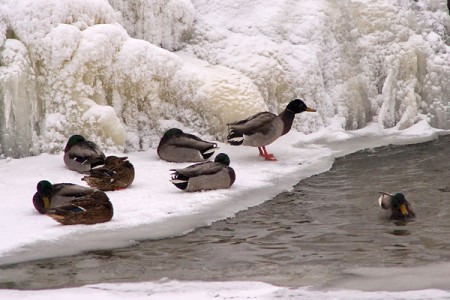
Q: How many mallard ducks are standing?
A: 1